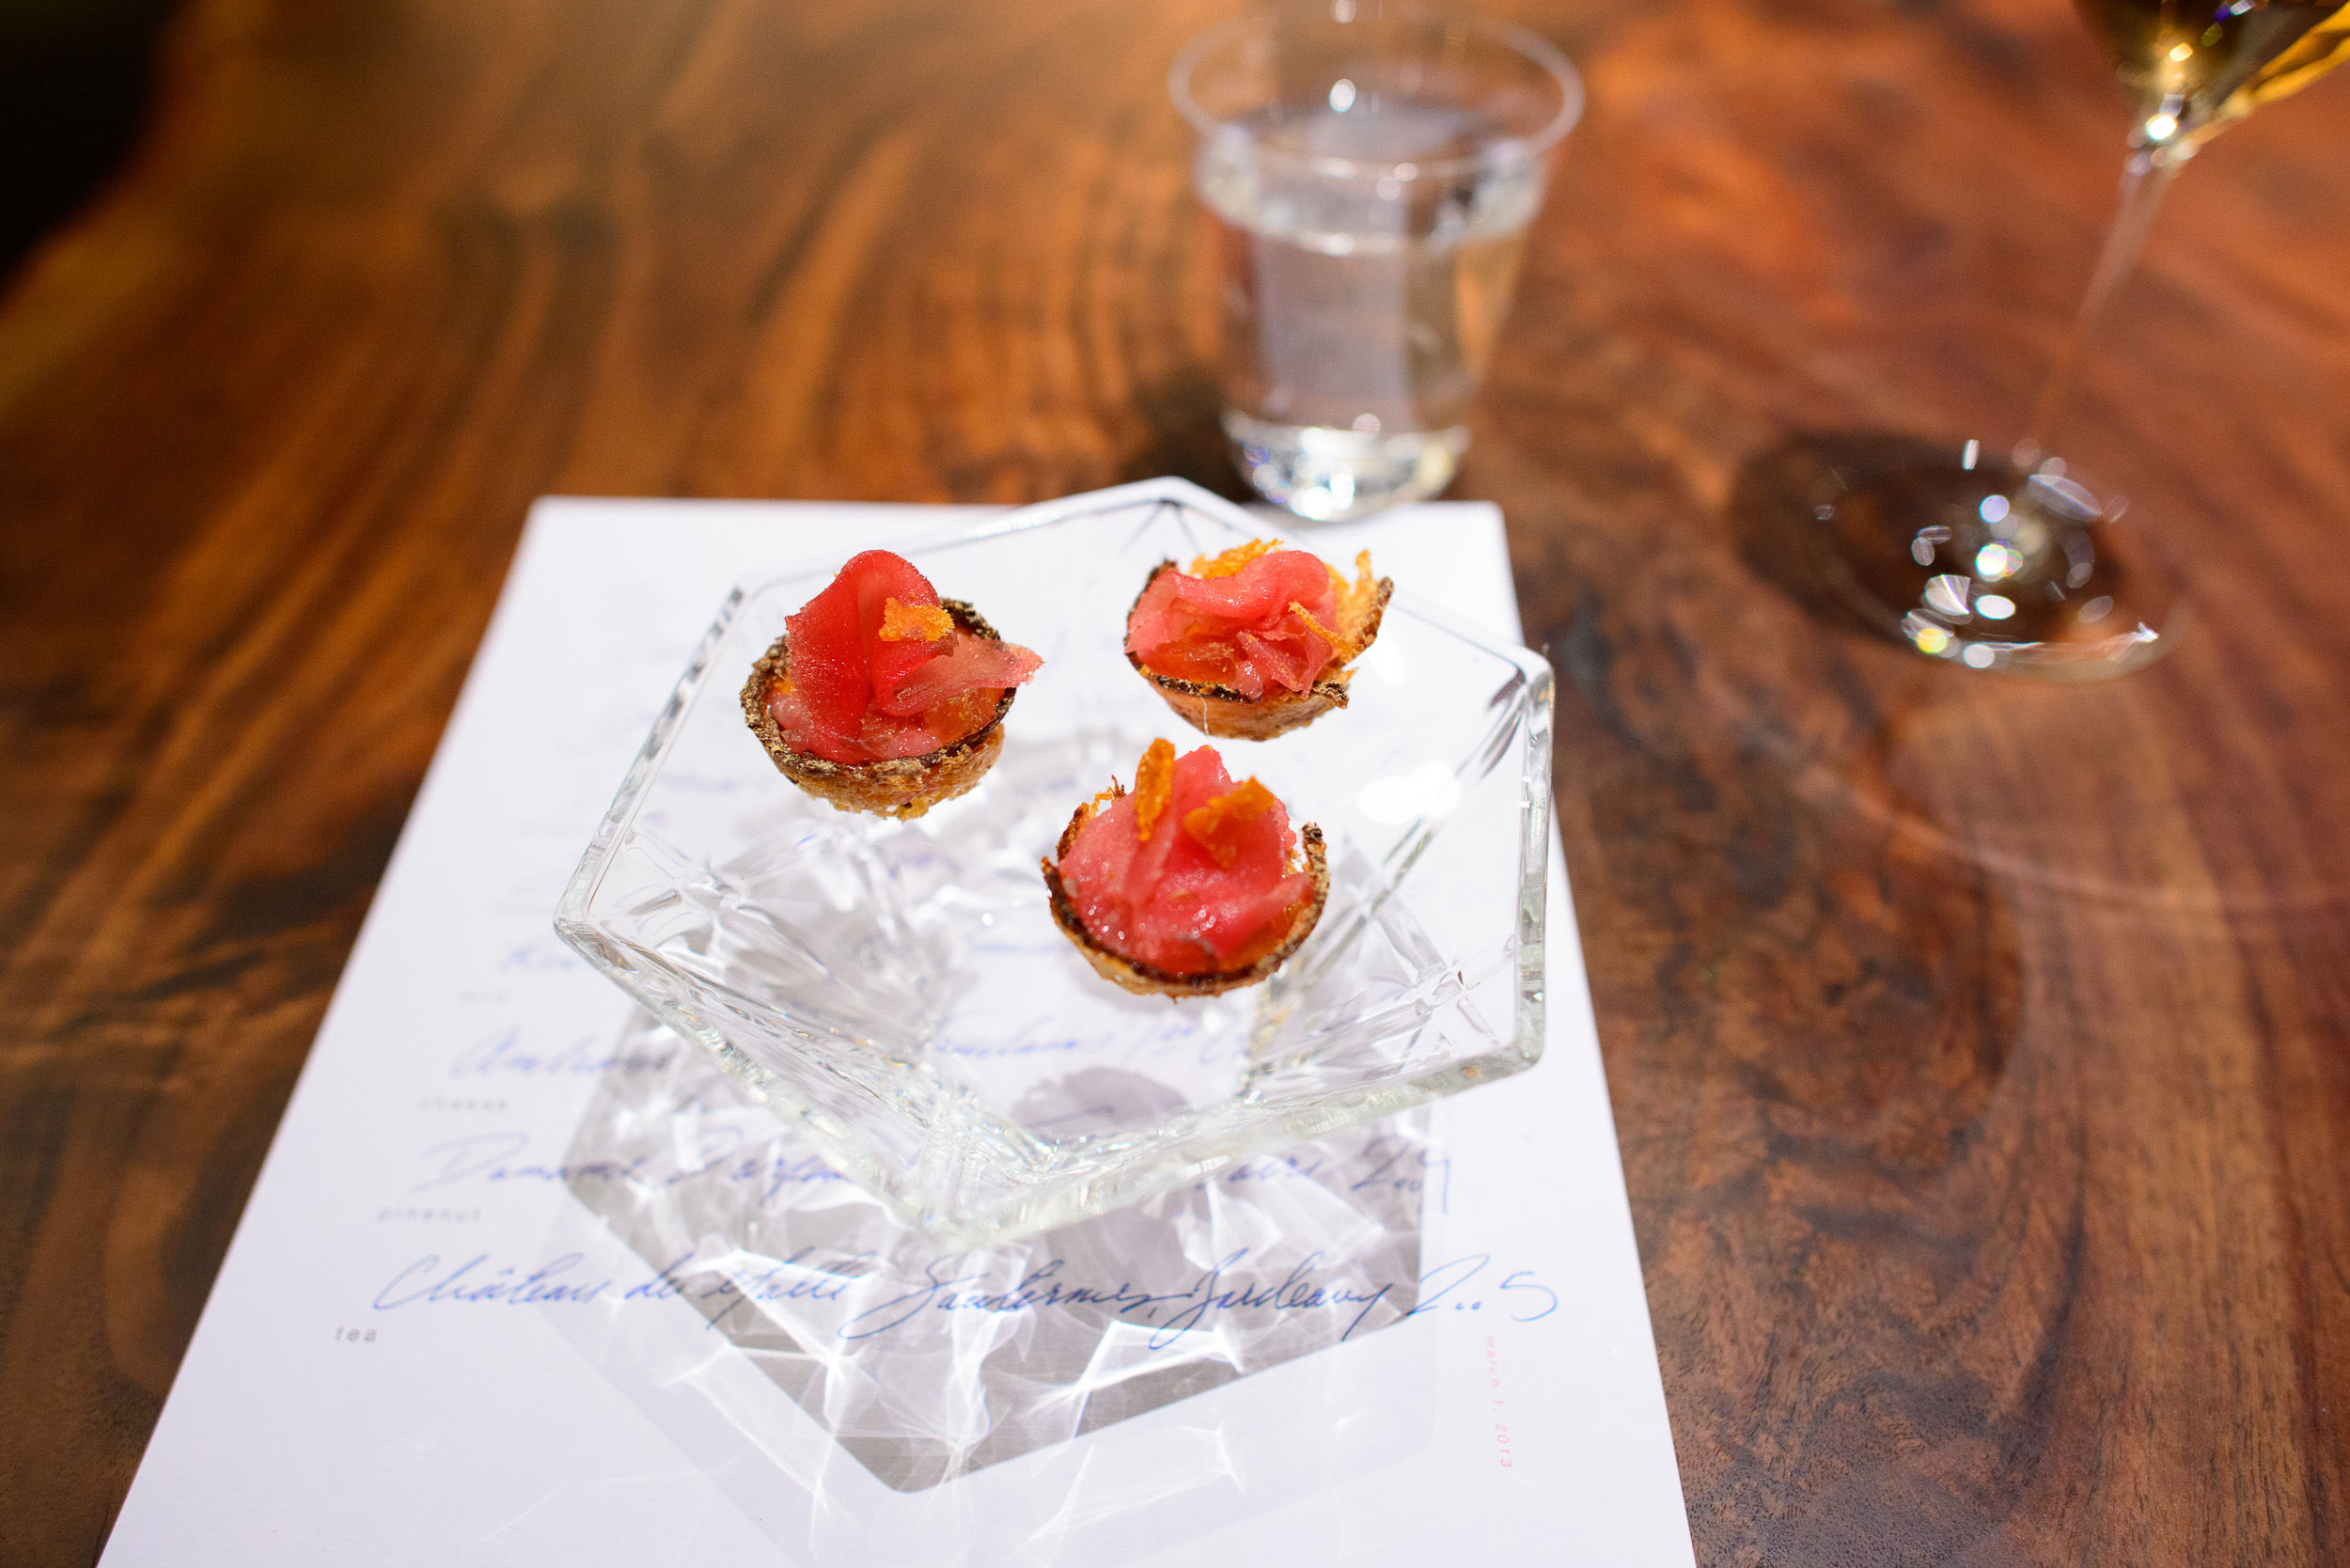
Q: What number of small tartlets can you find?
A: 3